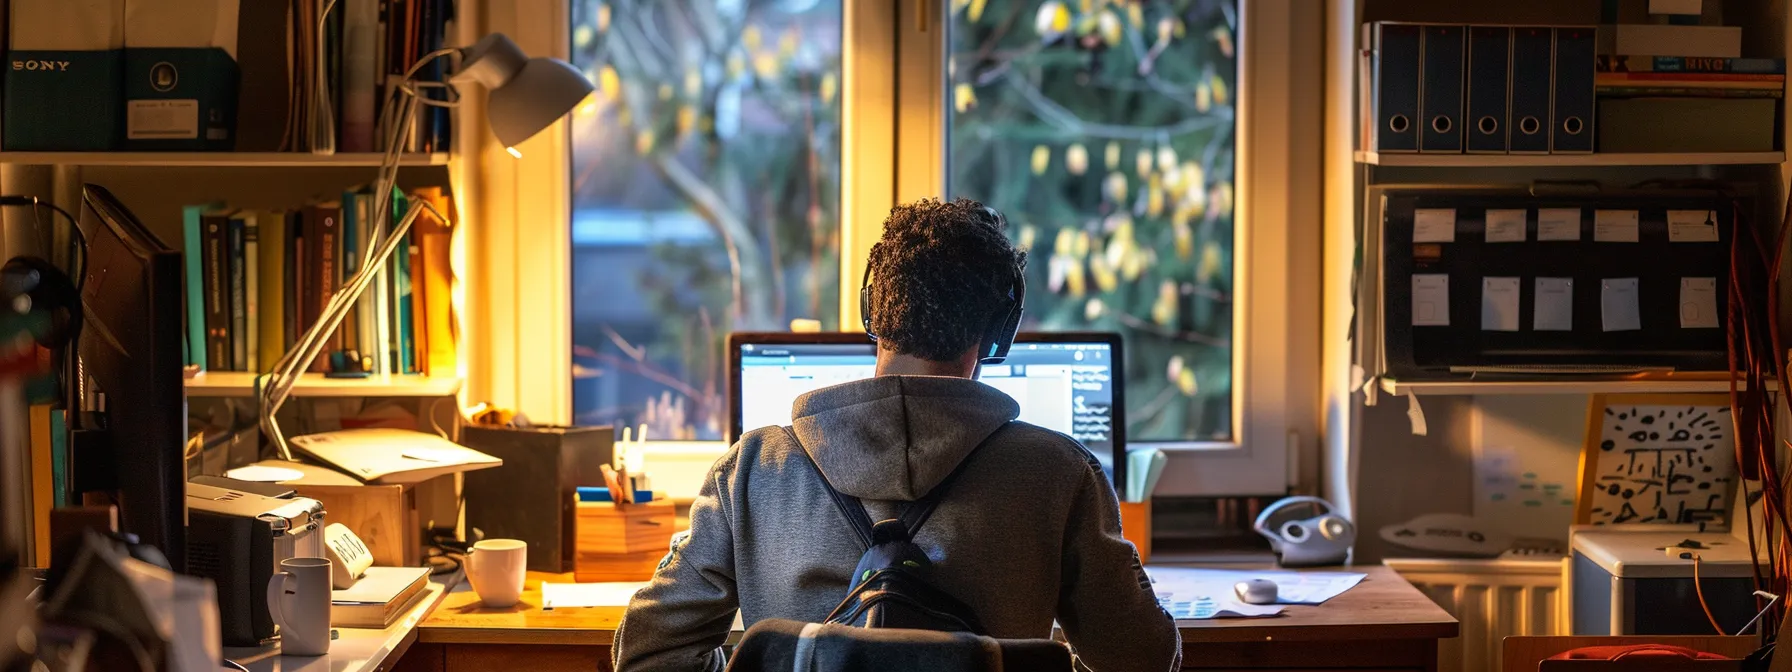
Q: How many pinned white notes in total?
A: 10